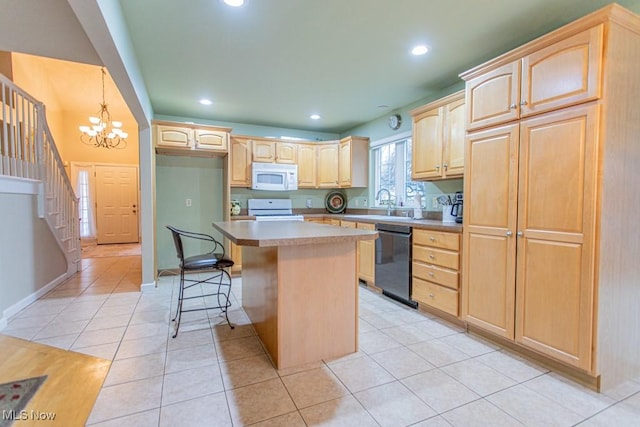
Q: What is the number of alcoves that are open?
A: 1